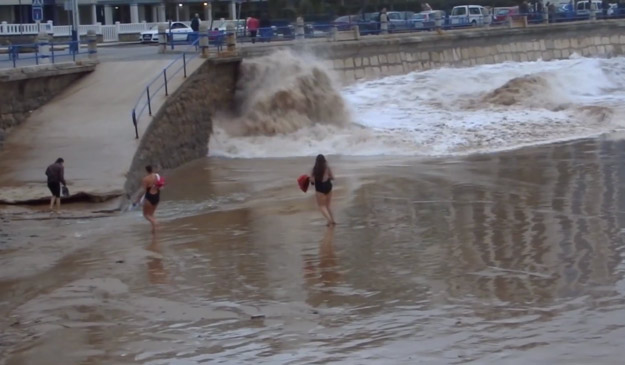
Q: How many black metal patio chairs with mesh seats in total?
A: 0